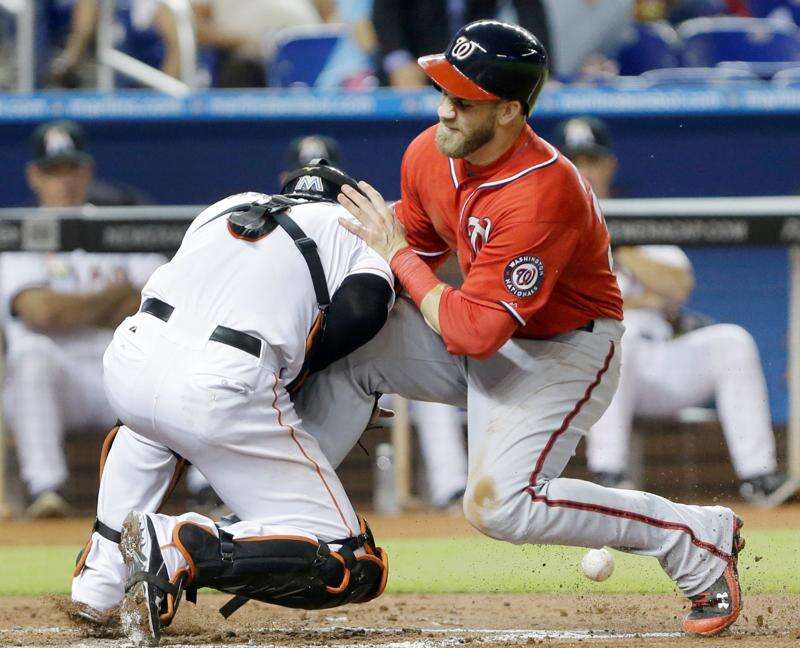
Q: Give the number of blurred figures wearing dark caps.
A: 3